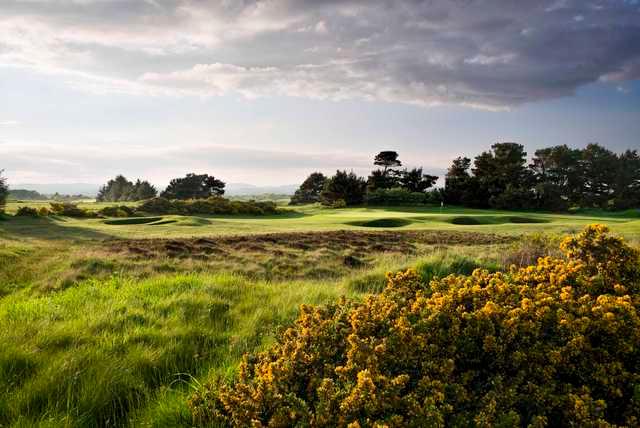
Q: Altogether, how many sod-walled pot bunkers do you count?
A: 5